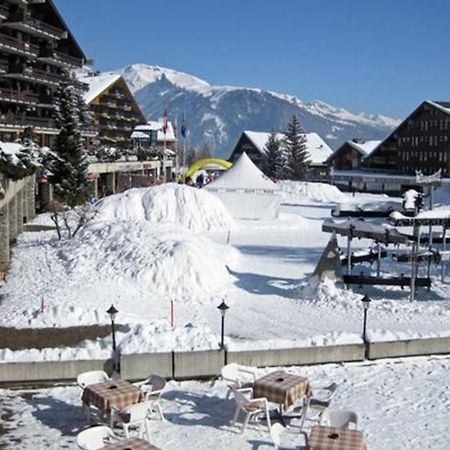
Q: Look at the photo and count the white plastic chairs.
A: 9